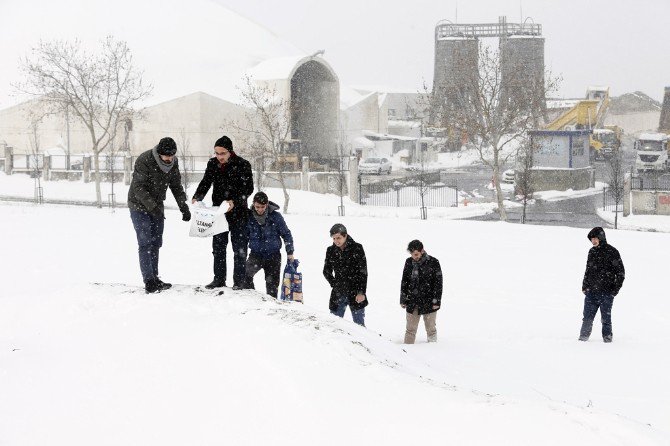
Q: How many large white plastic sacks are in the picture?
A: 1